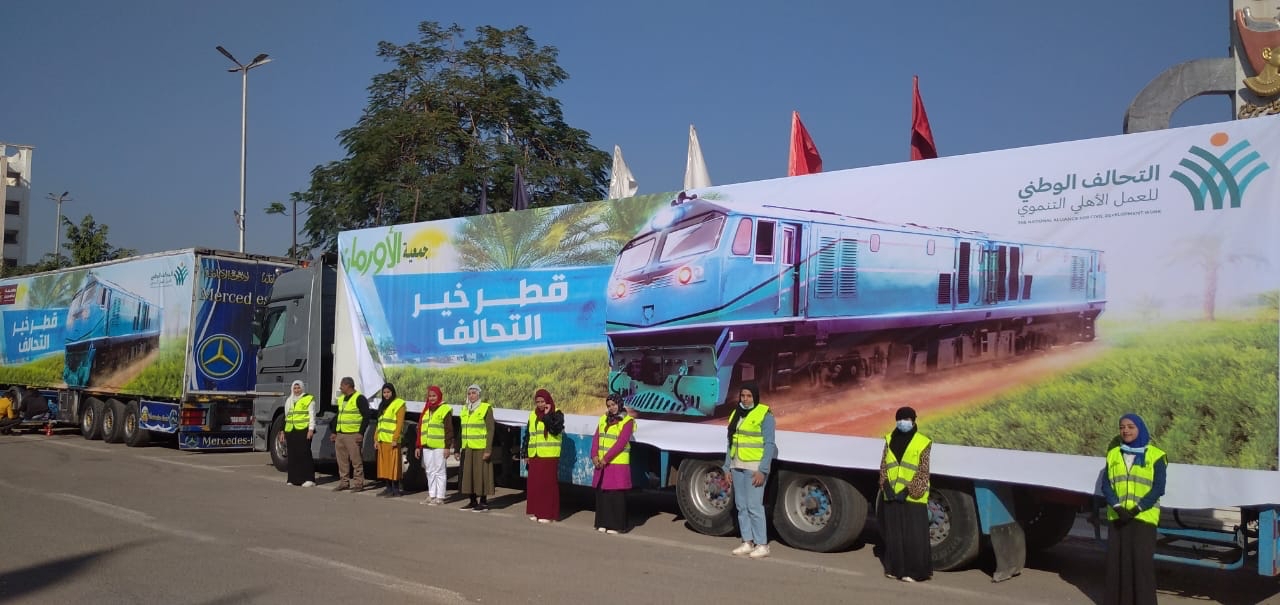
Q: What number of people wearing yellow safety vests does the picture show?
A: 10